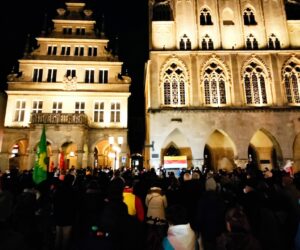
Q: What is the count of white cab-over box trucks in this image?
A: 0